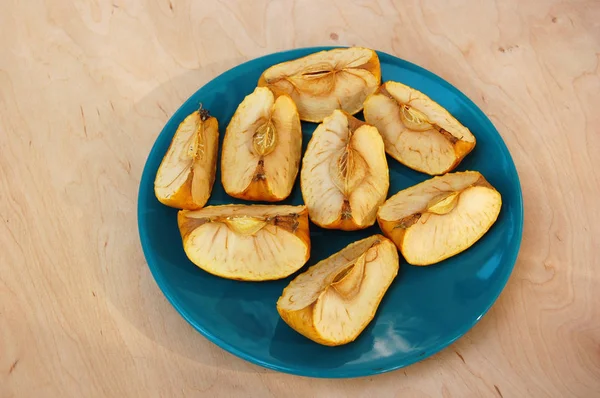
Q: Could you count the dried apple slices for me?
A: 8